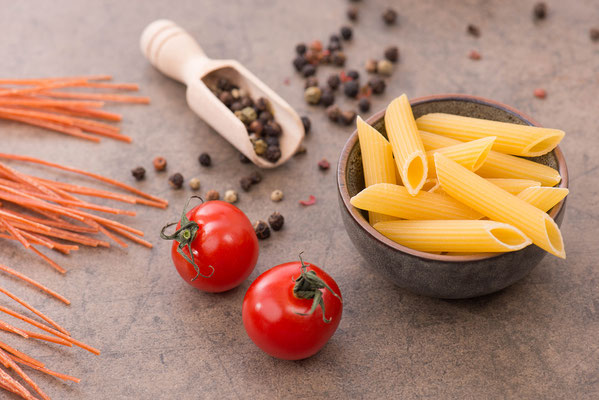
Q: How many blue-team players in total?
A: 0